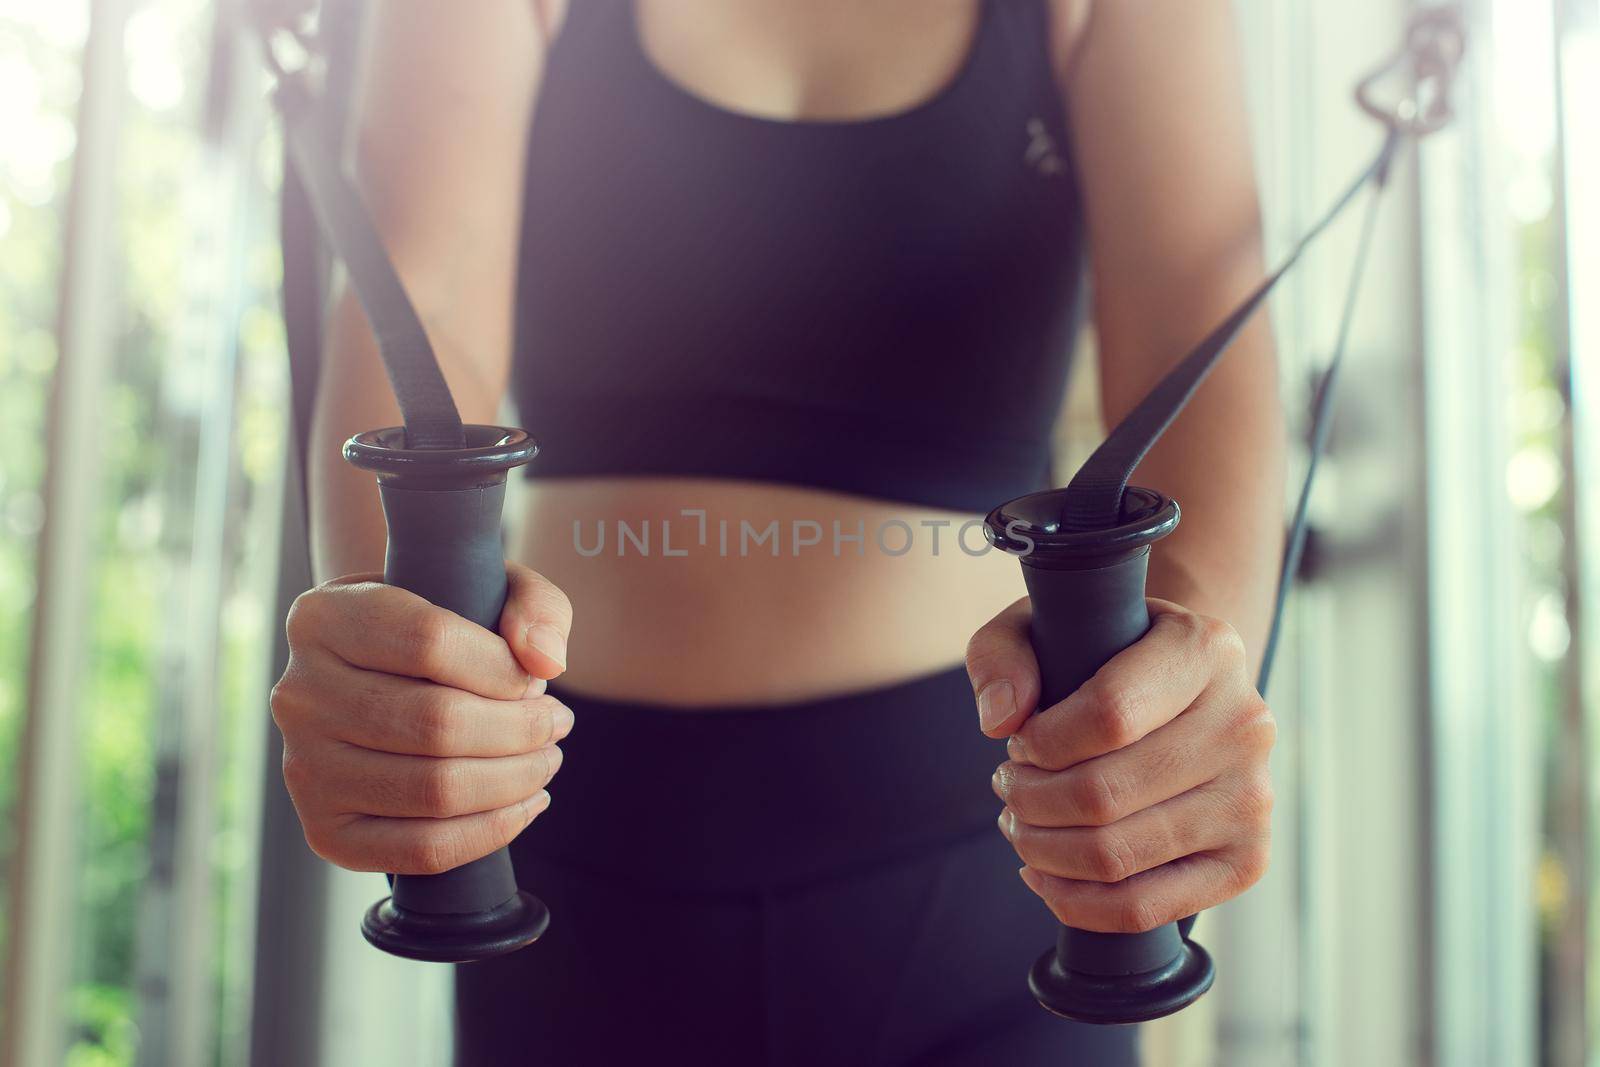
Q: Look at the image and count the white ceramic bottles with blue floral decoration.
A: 0